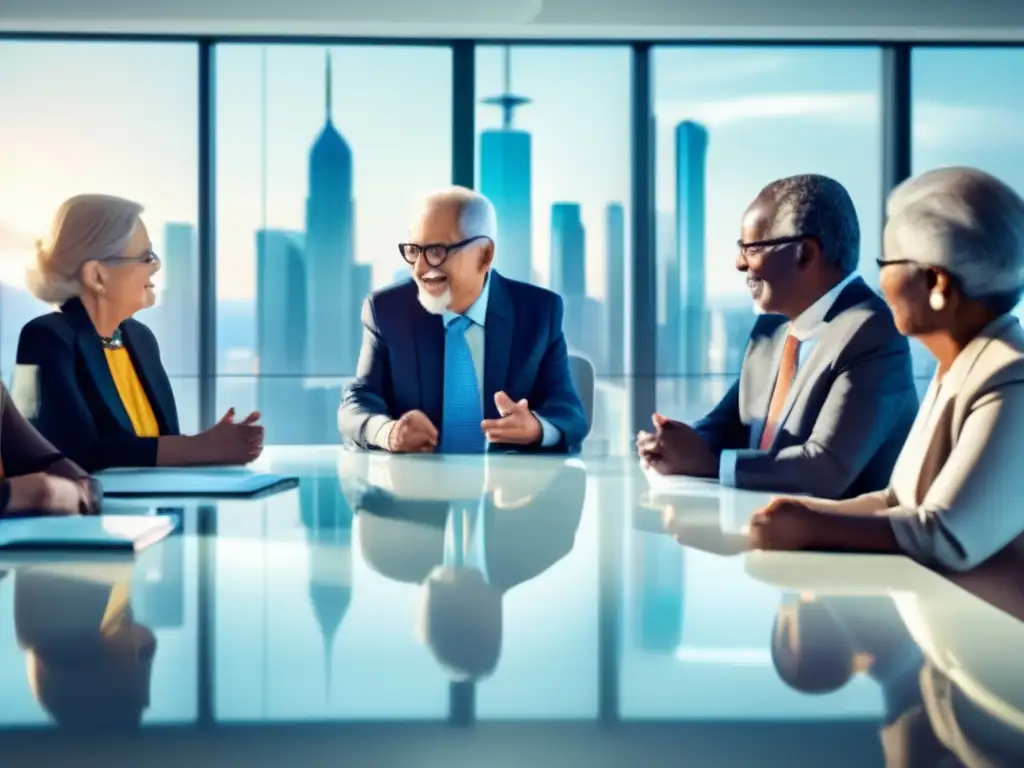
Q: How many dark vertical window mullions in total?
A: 4